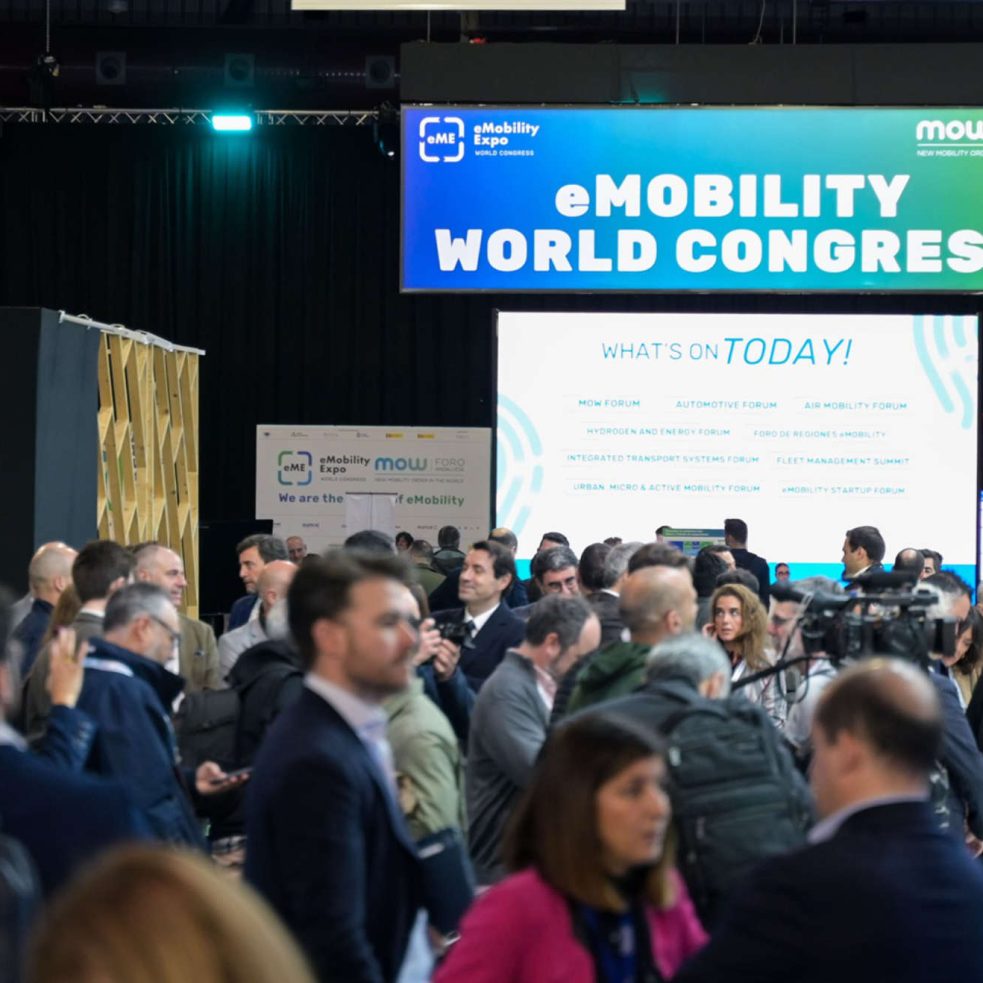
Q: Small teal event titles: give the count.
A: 9